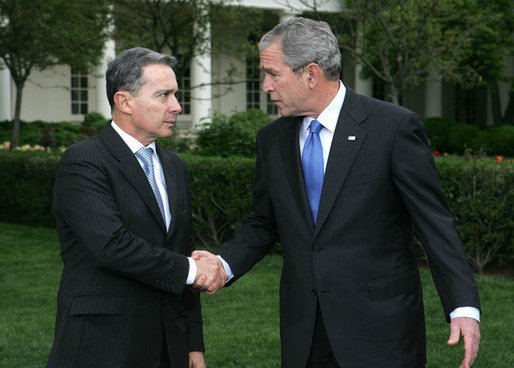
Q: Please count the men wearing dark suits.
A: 2